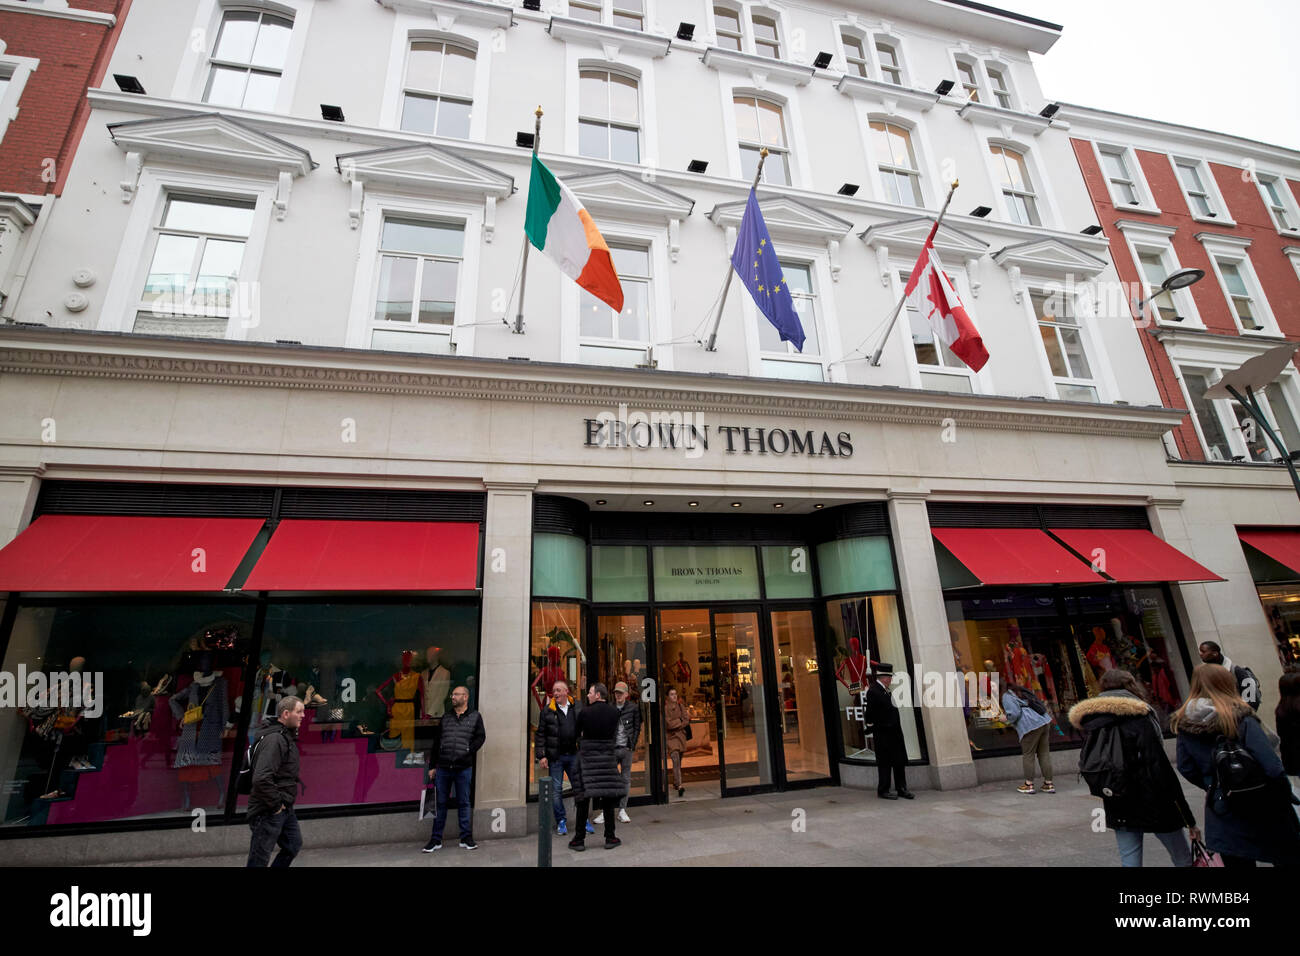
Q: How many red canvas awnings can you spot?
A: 5